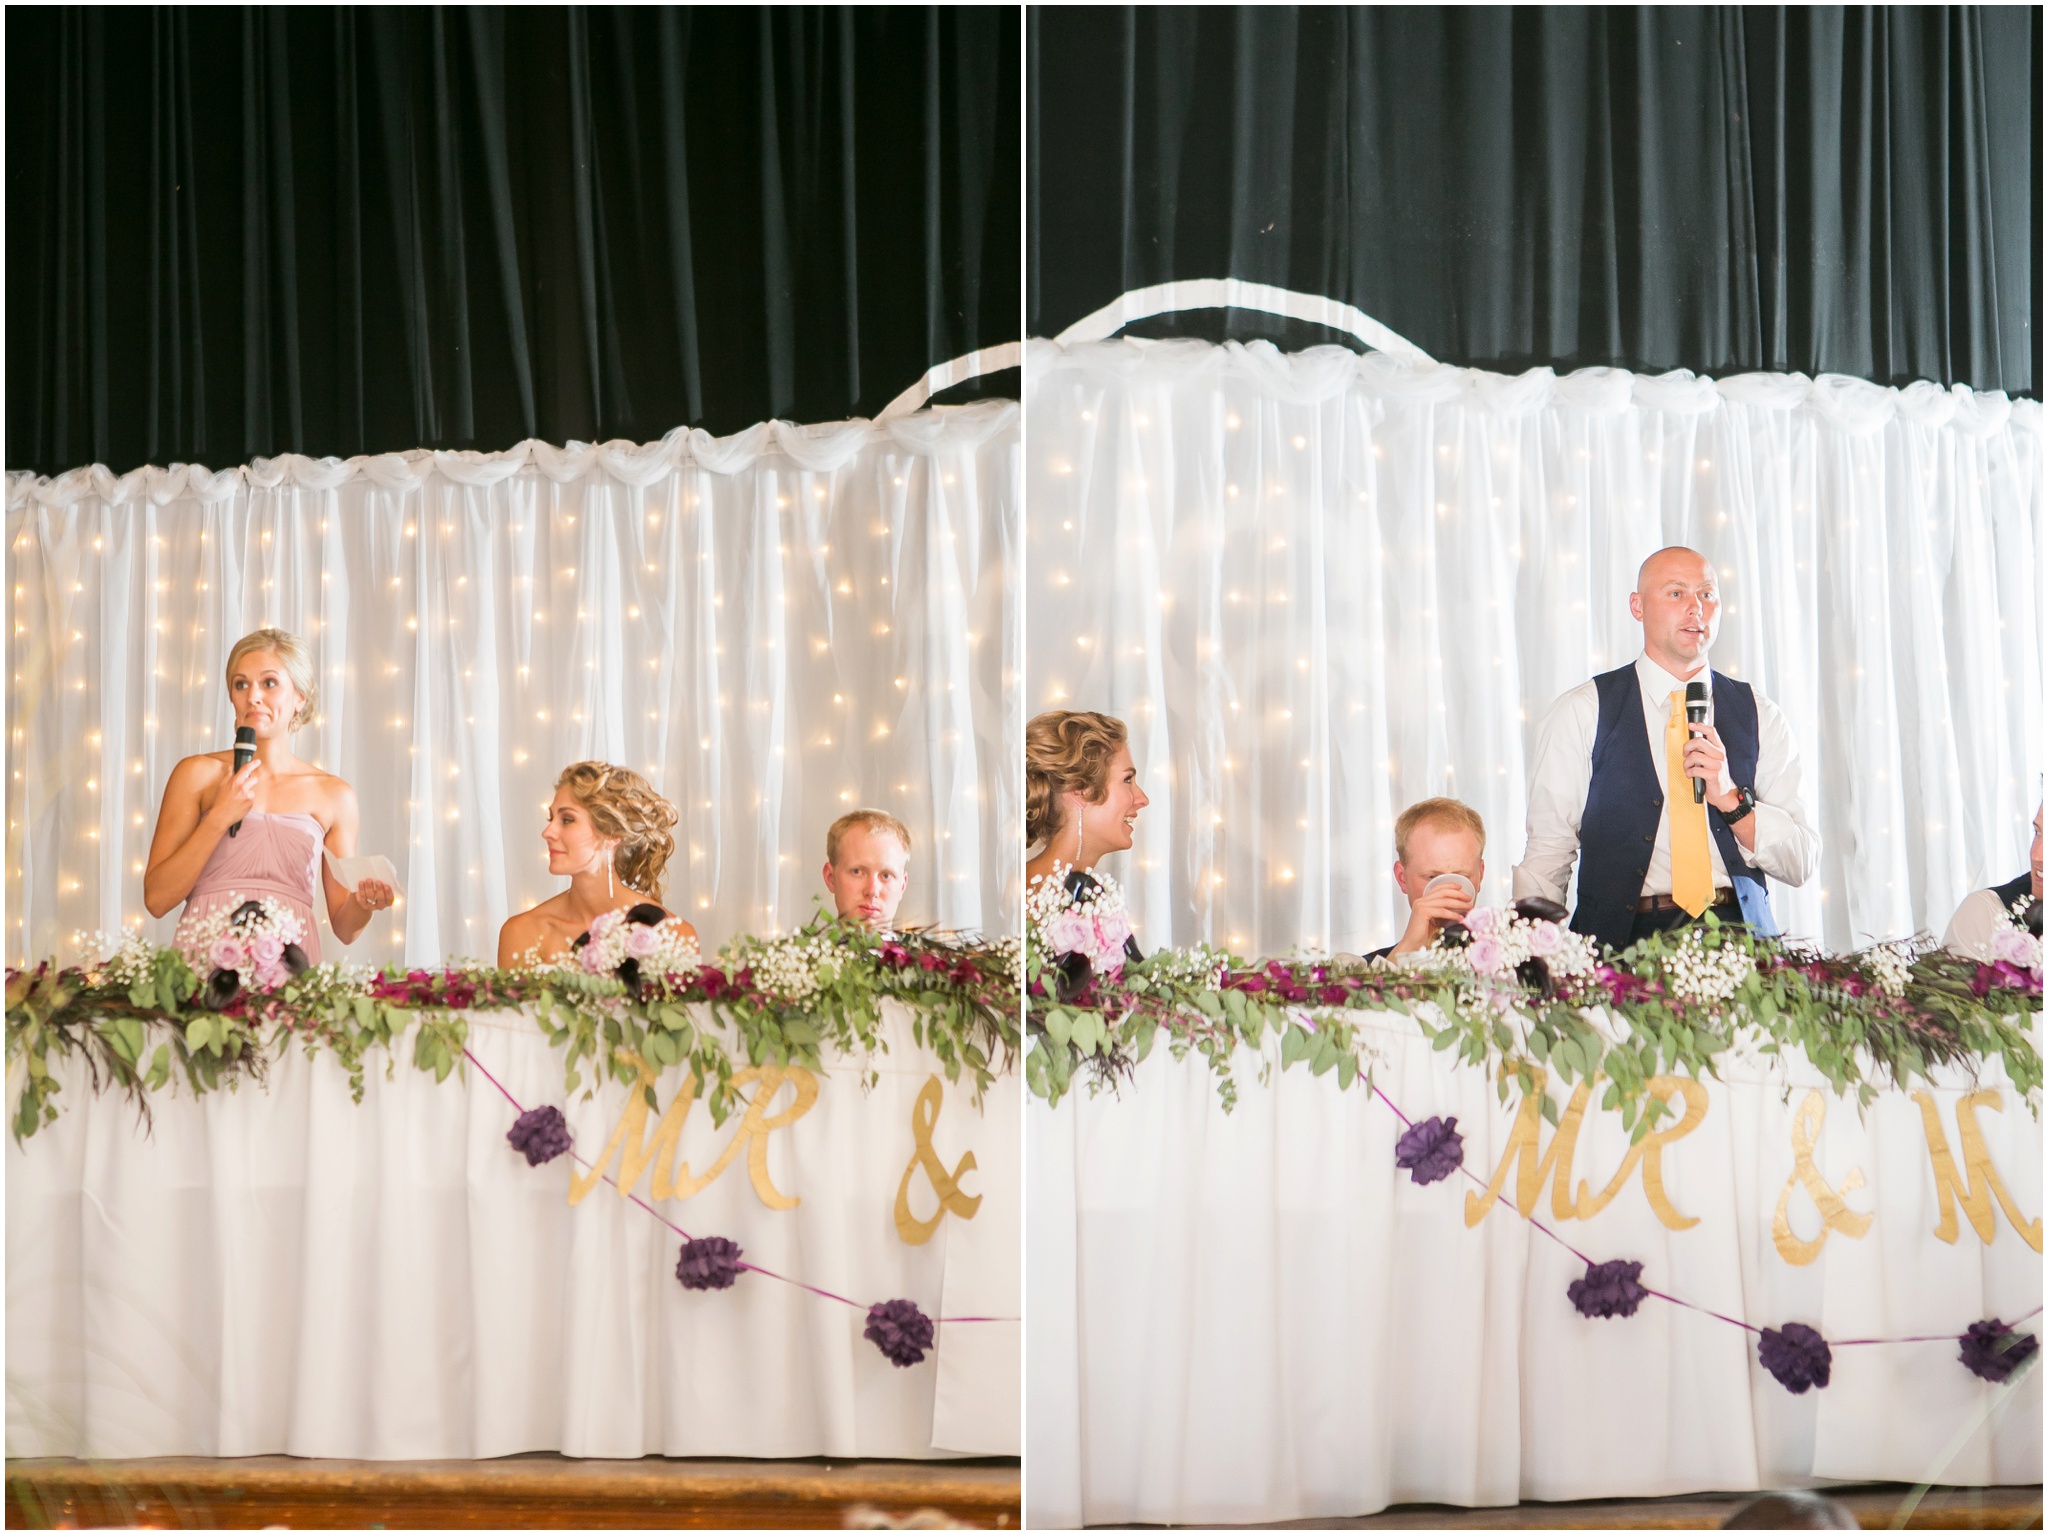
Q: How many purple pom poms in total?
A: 7